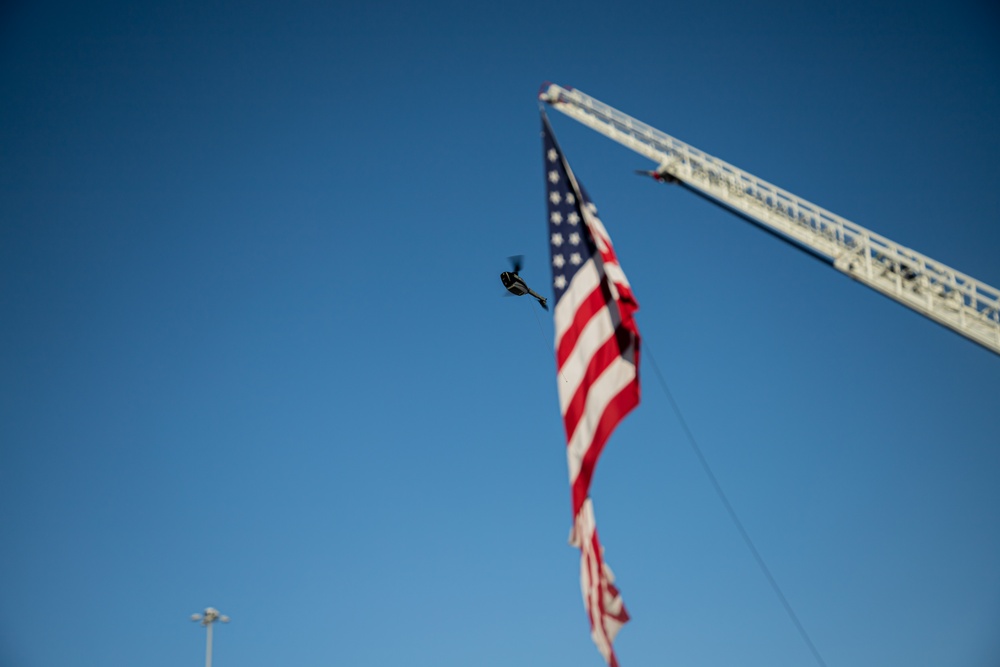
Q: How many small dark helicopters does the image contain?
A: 1